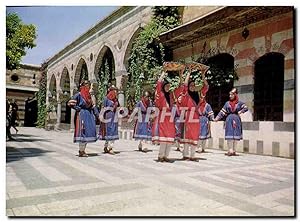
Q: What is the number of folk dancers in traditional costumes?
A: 8